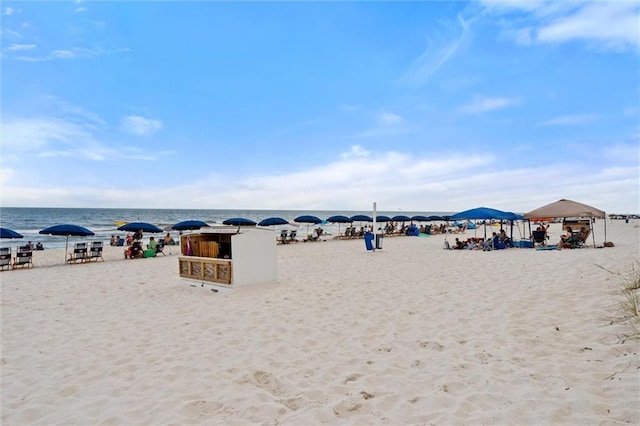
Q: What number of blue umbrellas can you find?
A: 14